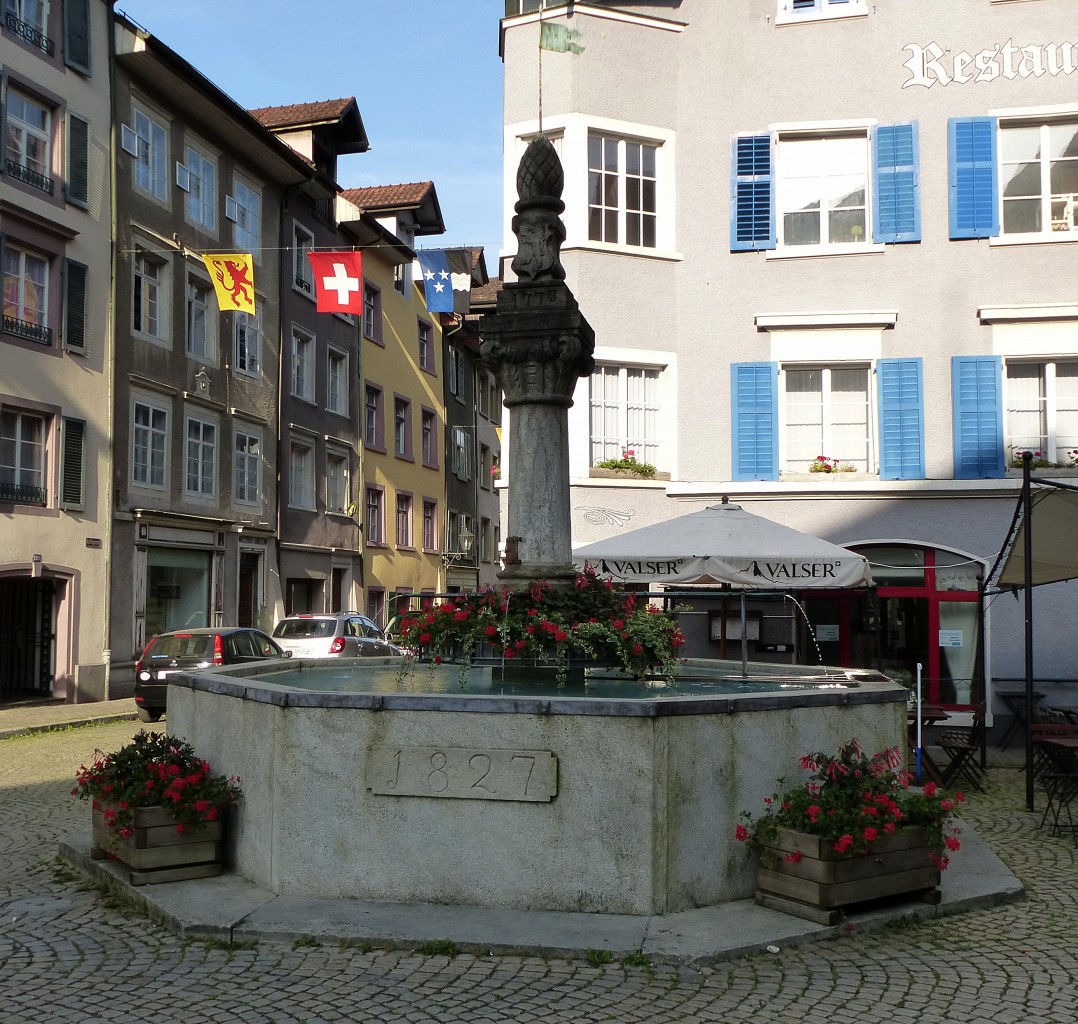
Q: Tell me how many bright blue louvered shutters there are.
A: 6